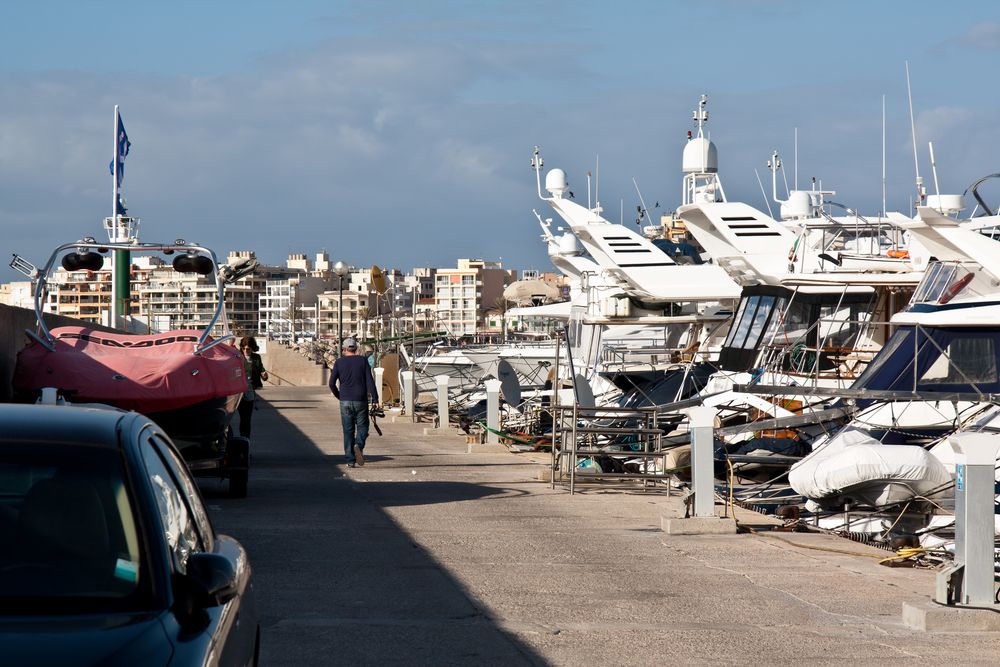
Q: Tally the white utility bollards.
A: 6